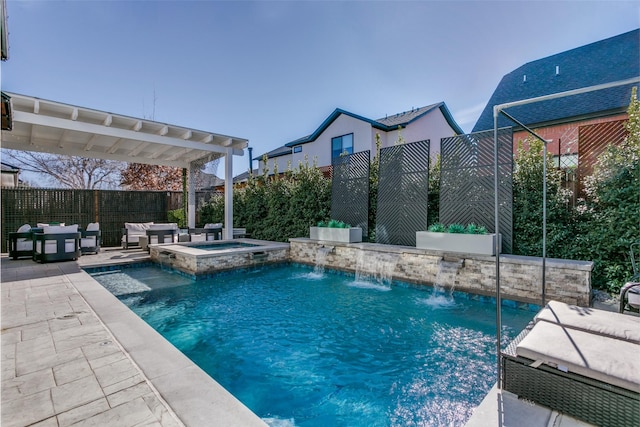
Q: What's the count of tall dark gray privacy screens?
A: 3